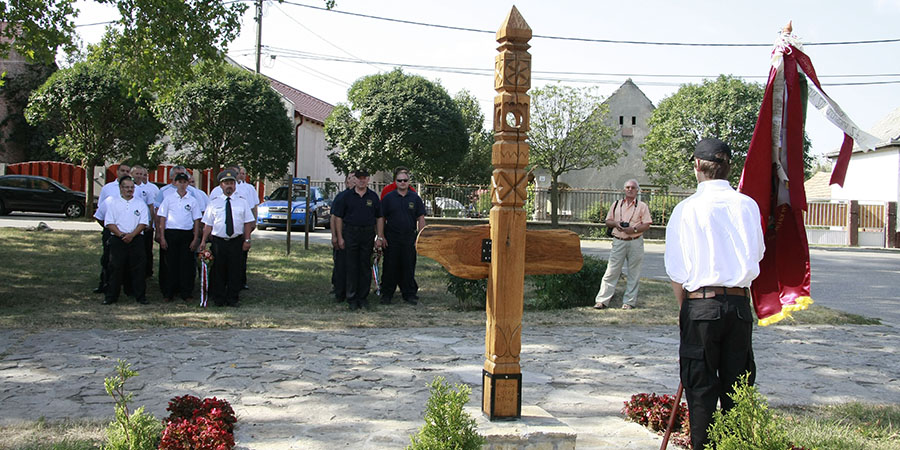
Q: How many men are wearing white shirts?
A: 11